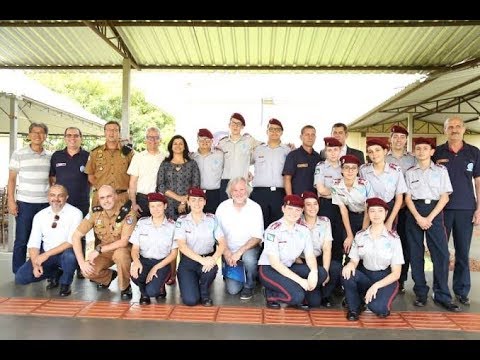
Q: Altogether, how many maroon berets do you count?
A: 13